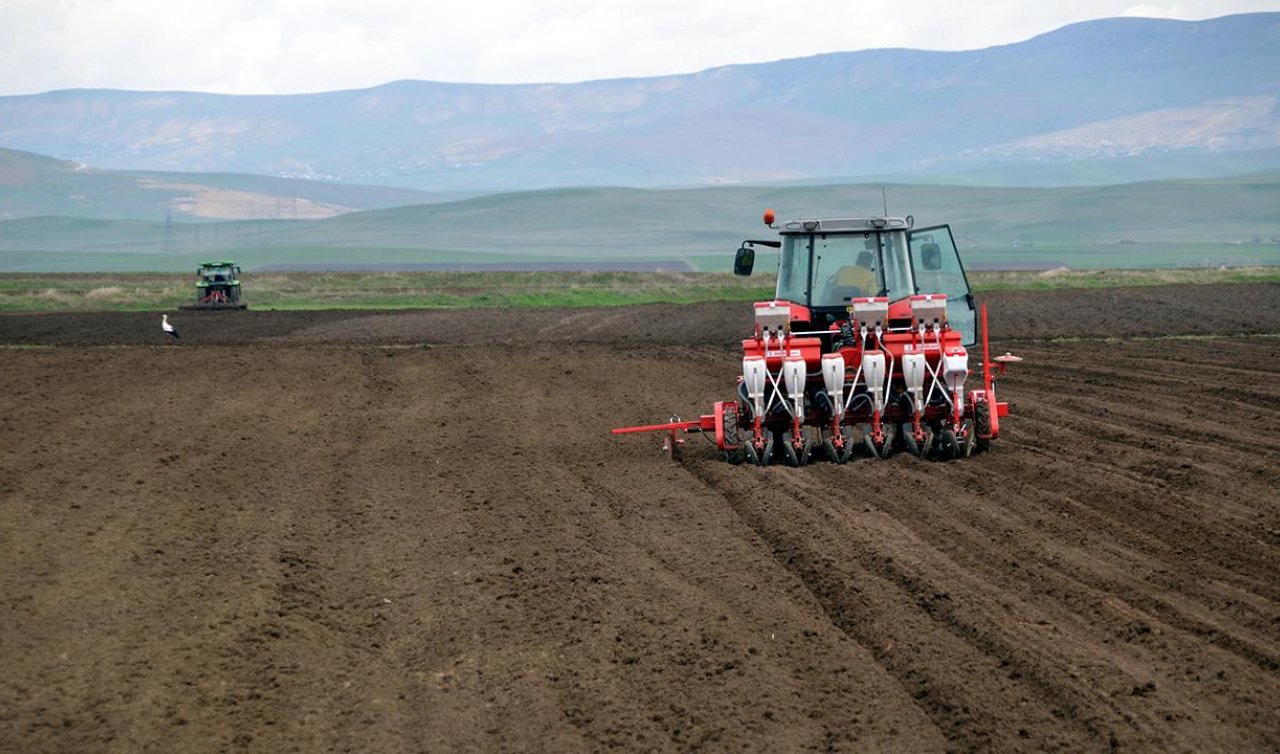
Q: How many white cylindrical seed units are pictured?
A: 6